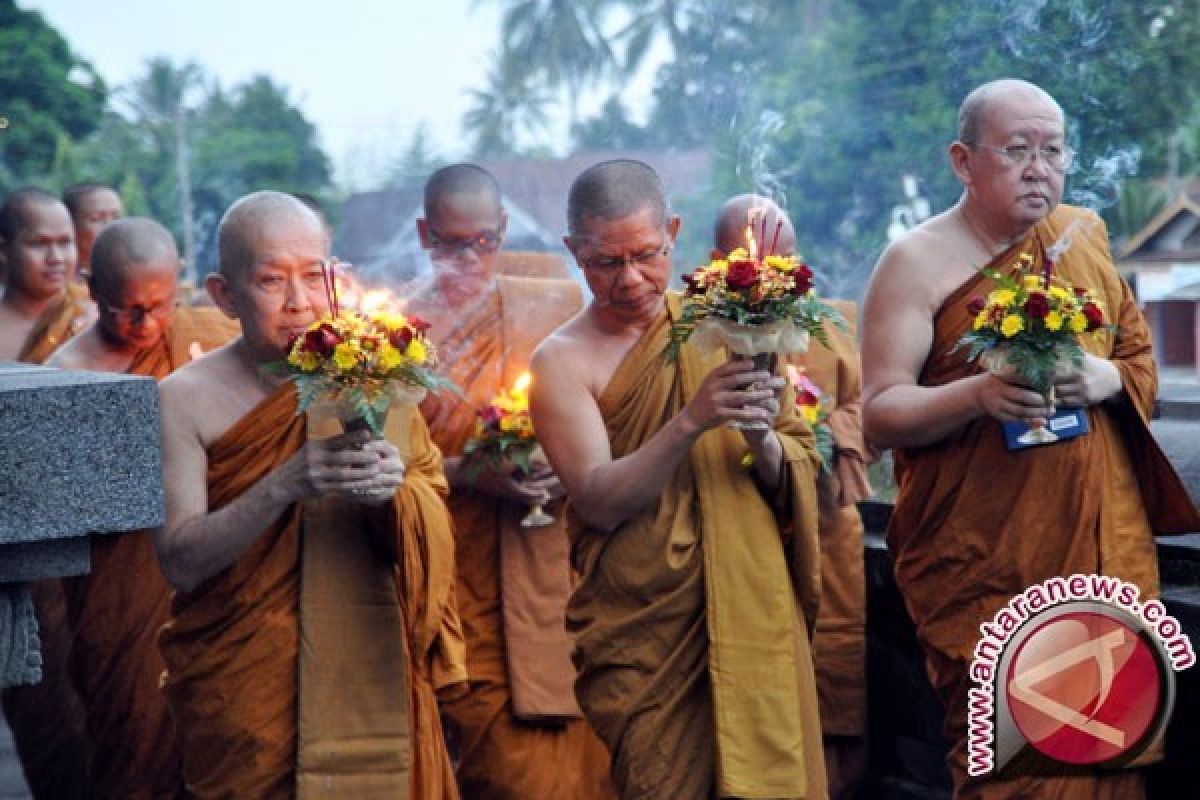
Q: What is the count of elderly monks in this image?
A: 3